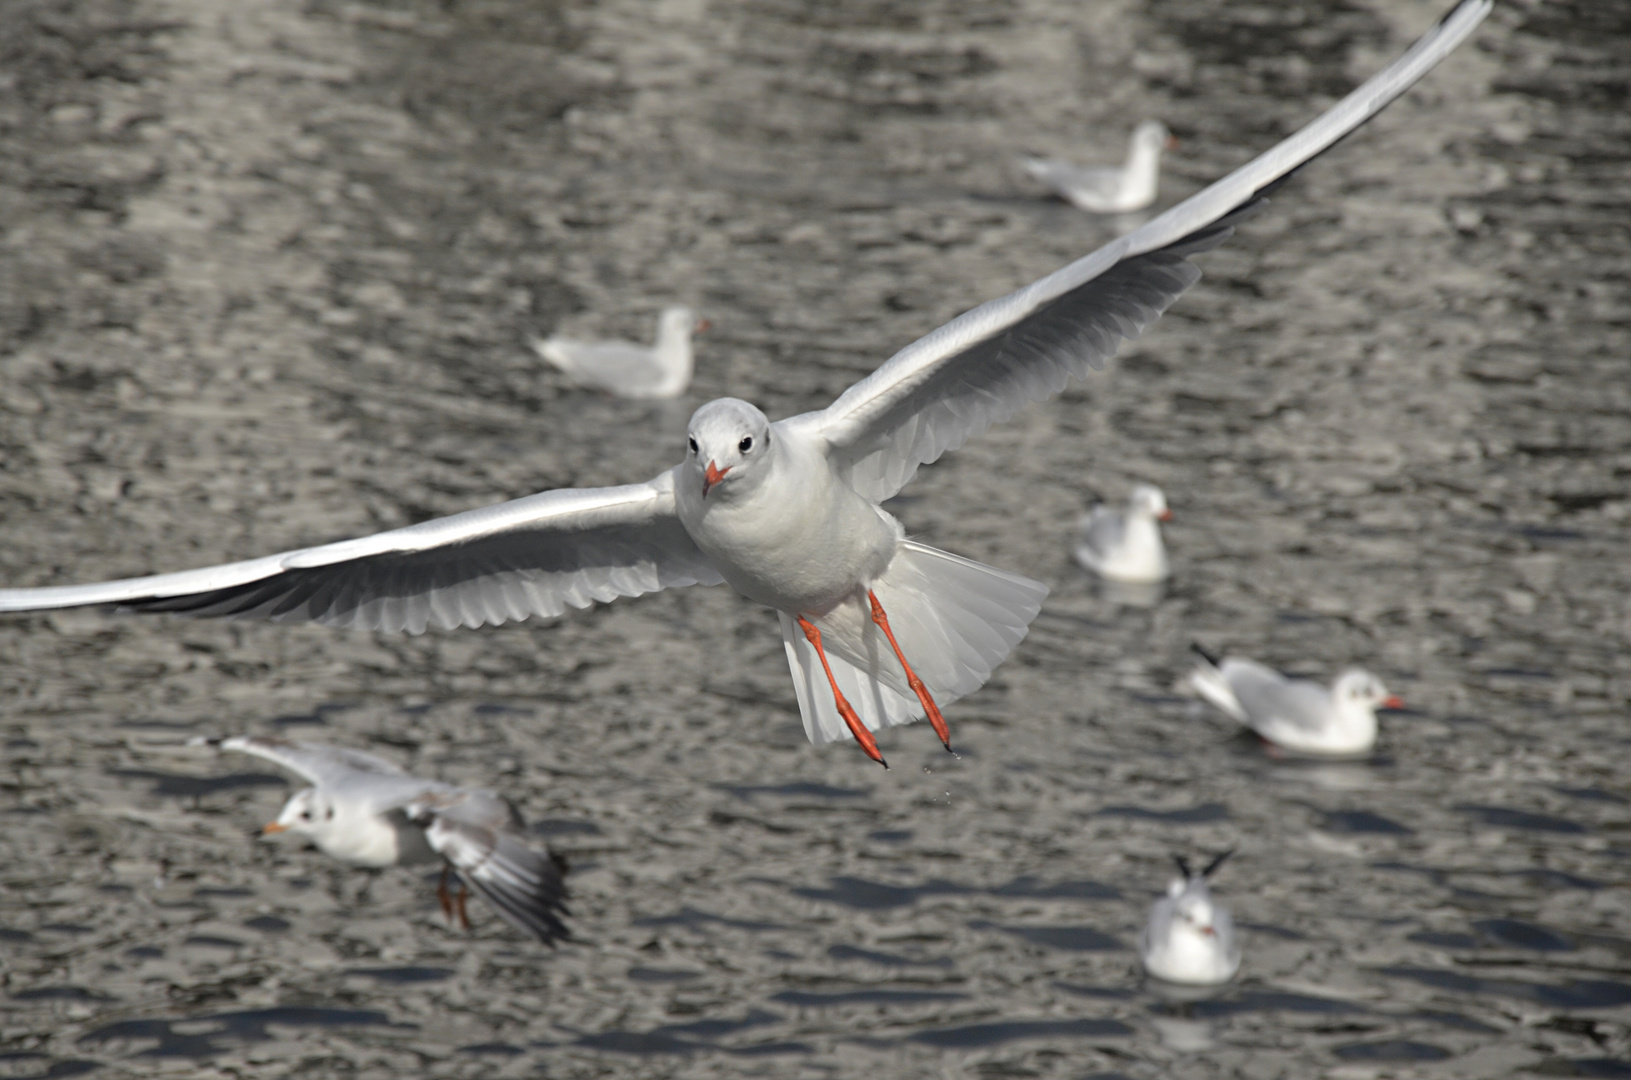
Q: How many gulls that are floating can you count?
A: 5